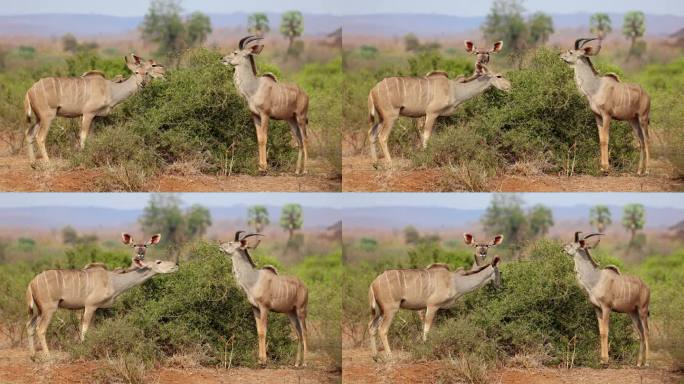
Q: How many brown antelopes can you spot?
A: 12